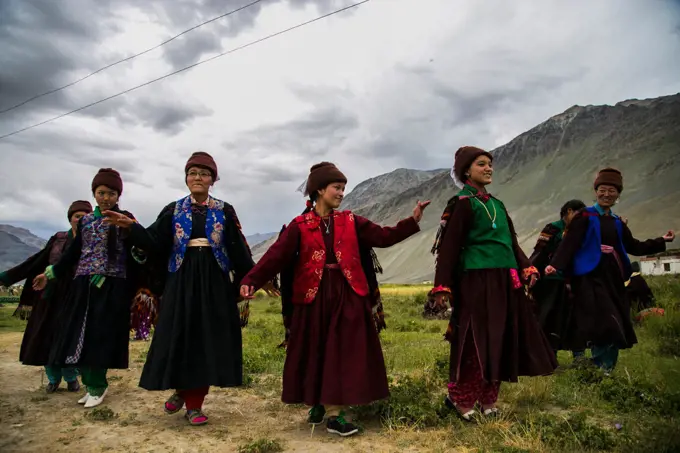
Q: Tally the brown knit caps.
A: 6